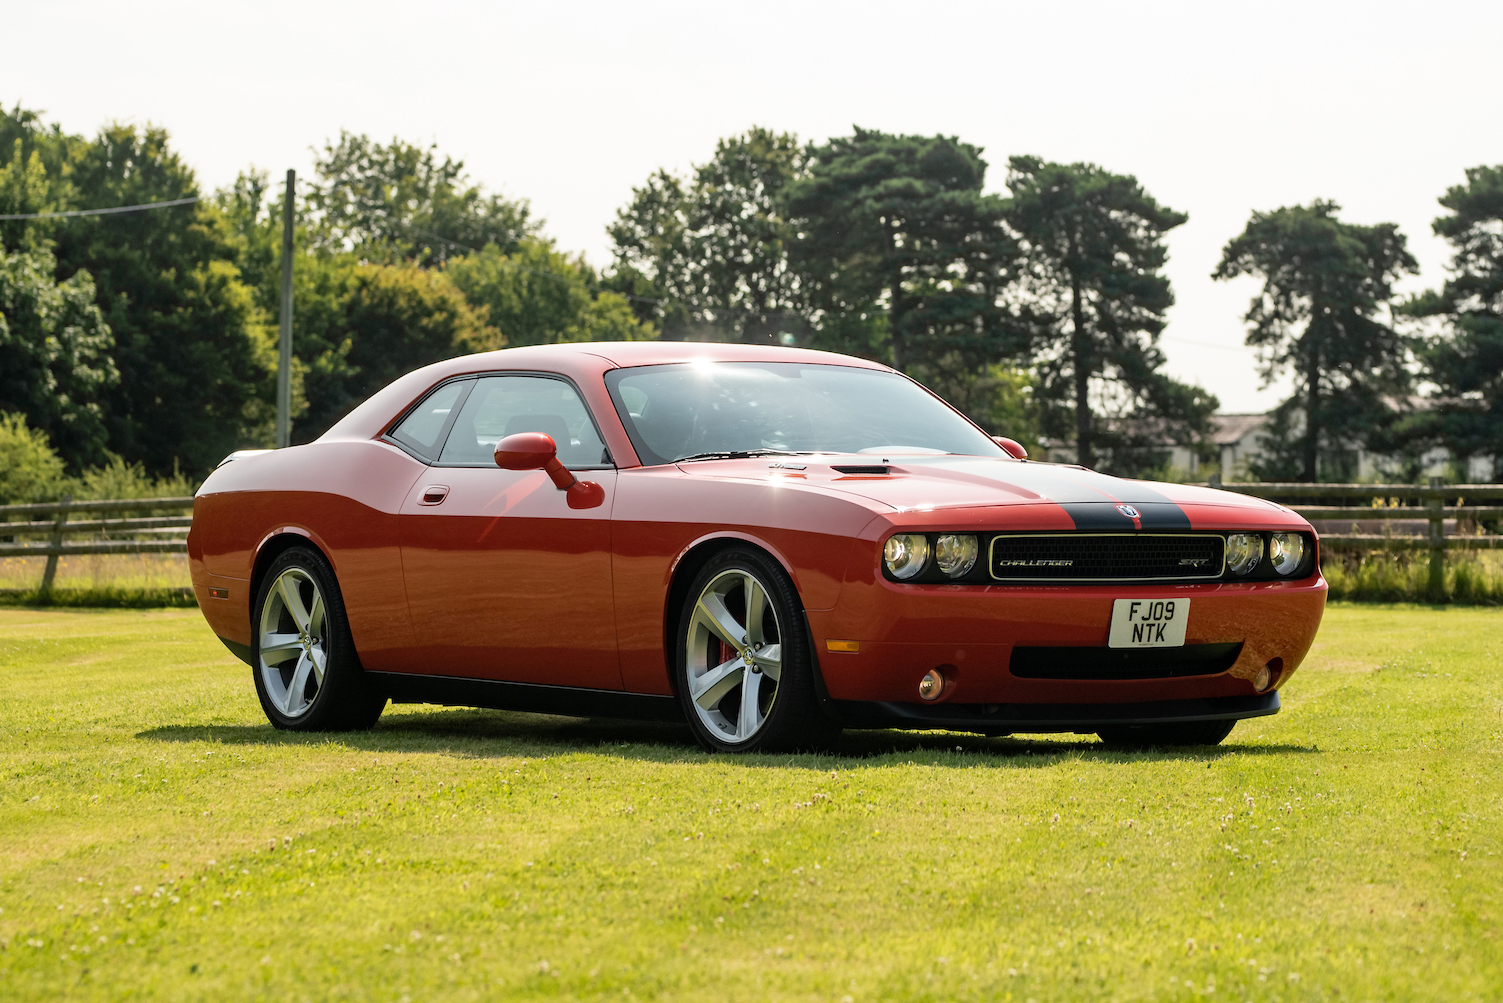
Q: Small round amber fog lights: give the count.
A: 2